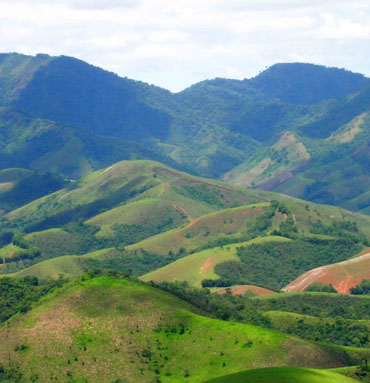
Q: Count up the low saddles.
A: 1